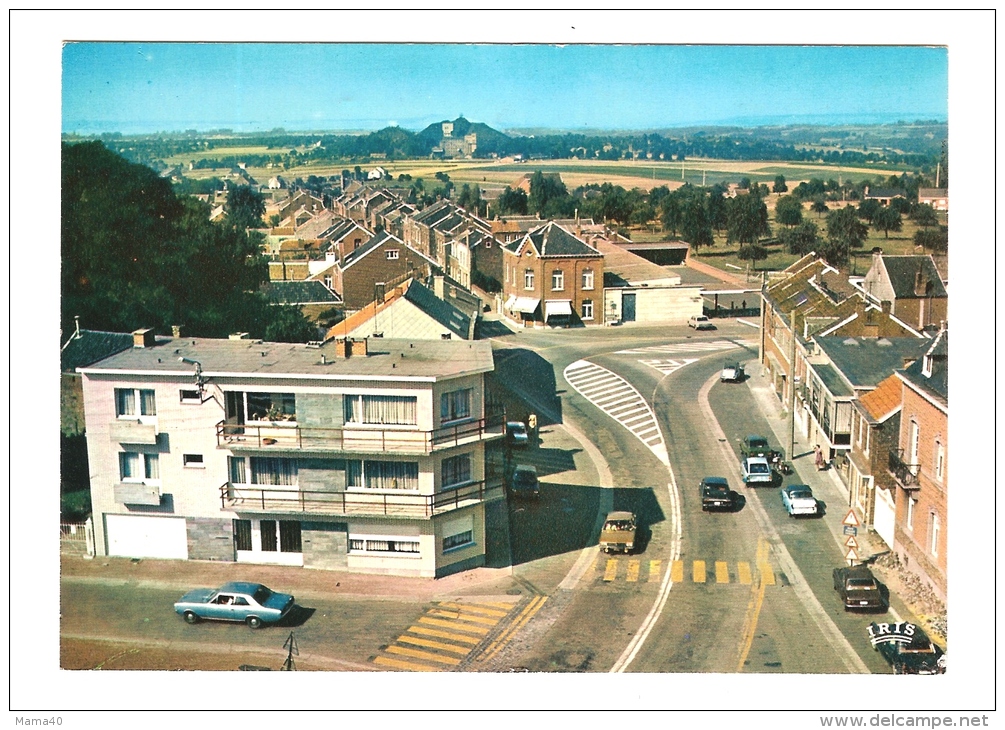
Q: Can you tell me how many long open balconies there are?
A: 2